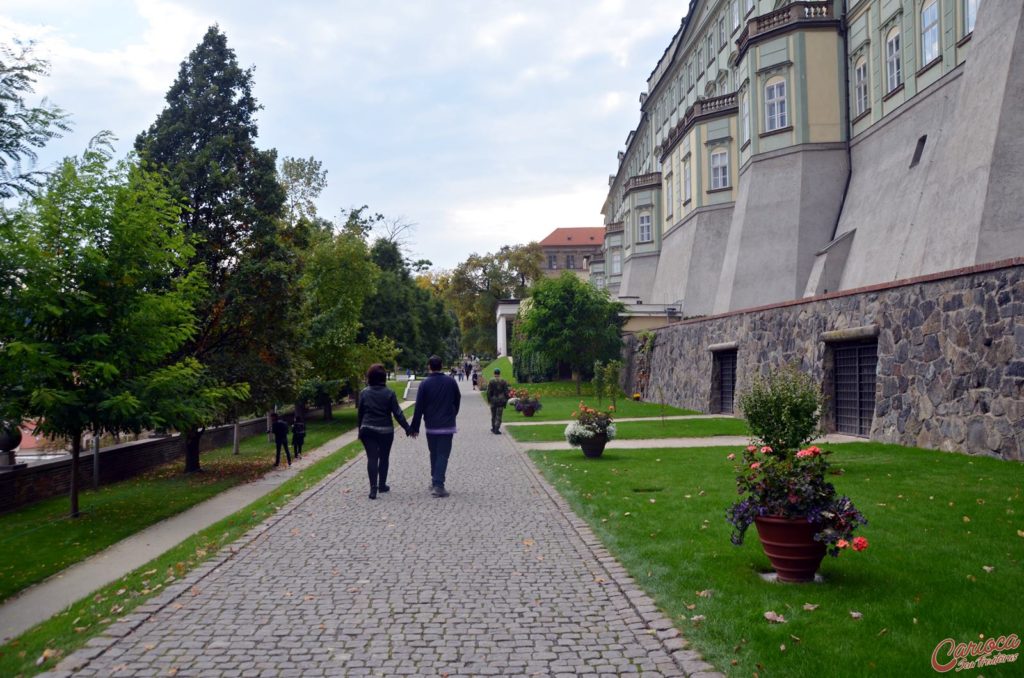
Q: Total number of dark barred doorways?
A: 2